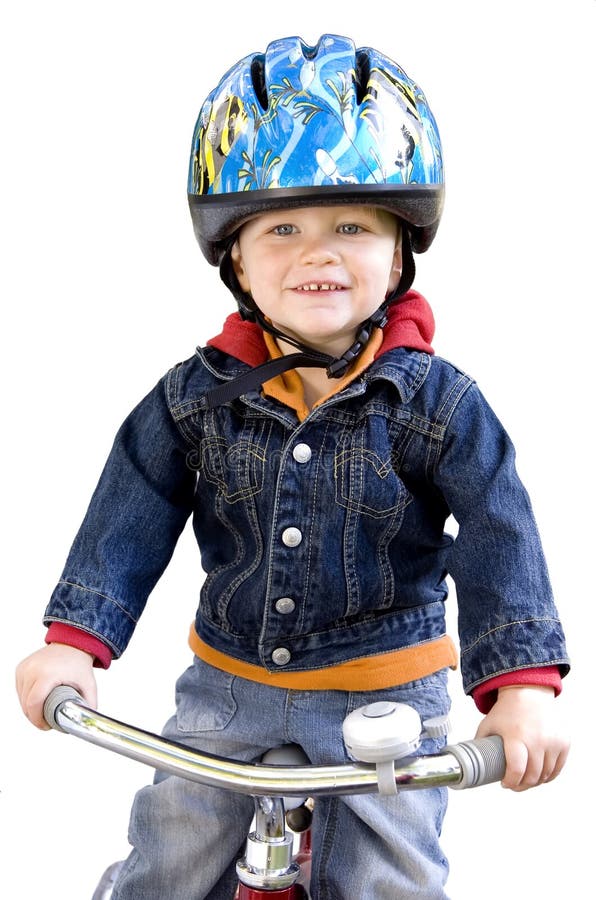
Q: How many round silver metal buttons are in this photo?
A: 4